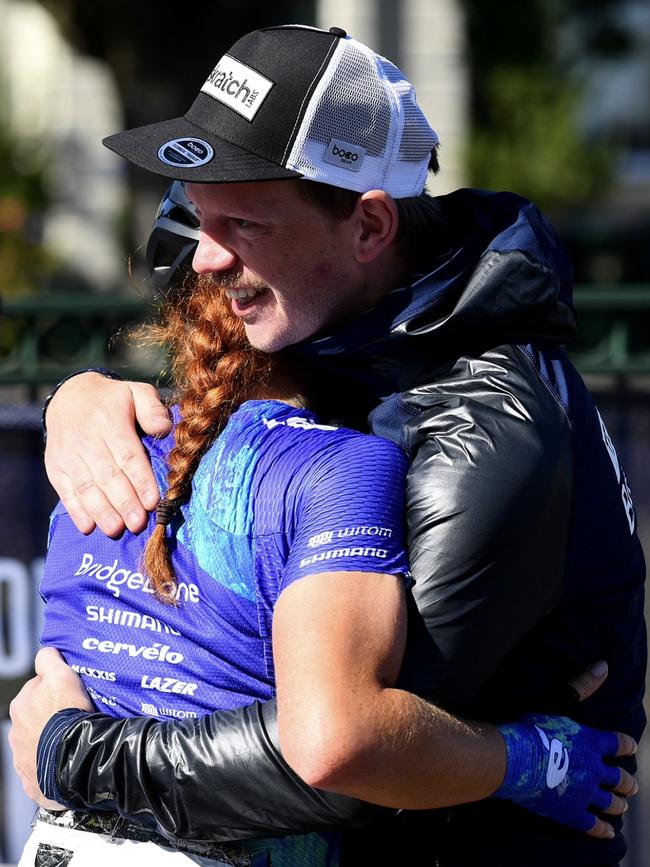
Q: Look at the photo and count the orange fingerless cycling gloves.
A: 0